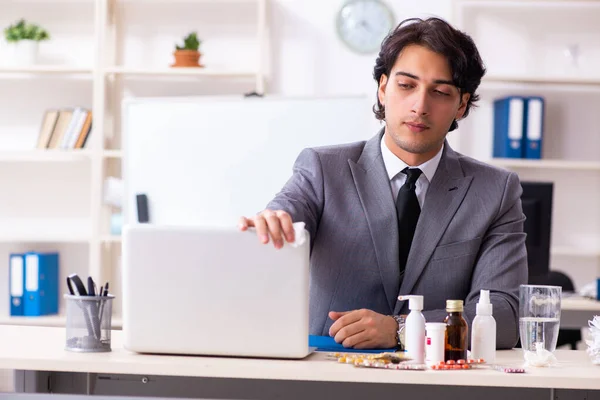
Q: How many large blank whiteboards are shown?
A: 1